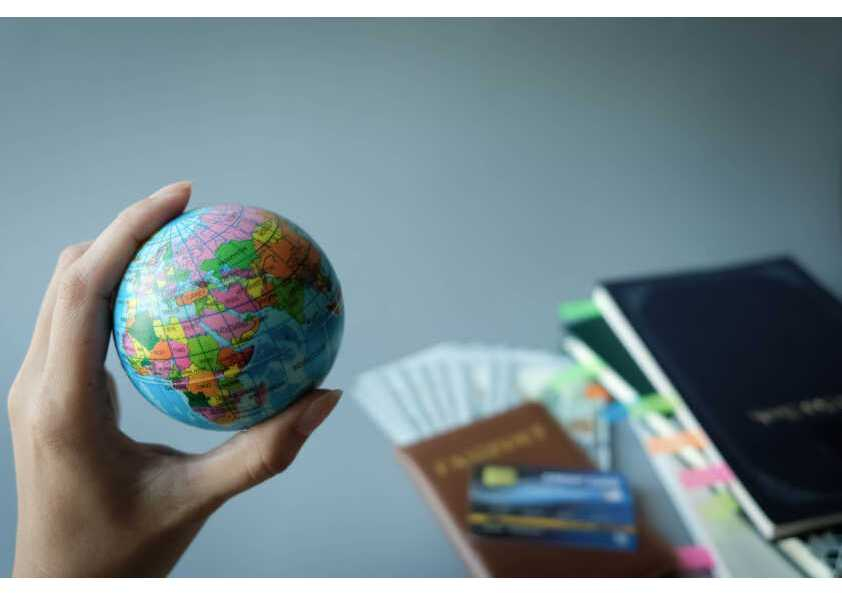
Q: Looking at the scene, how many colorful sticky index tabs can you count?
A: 9